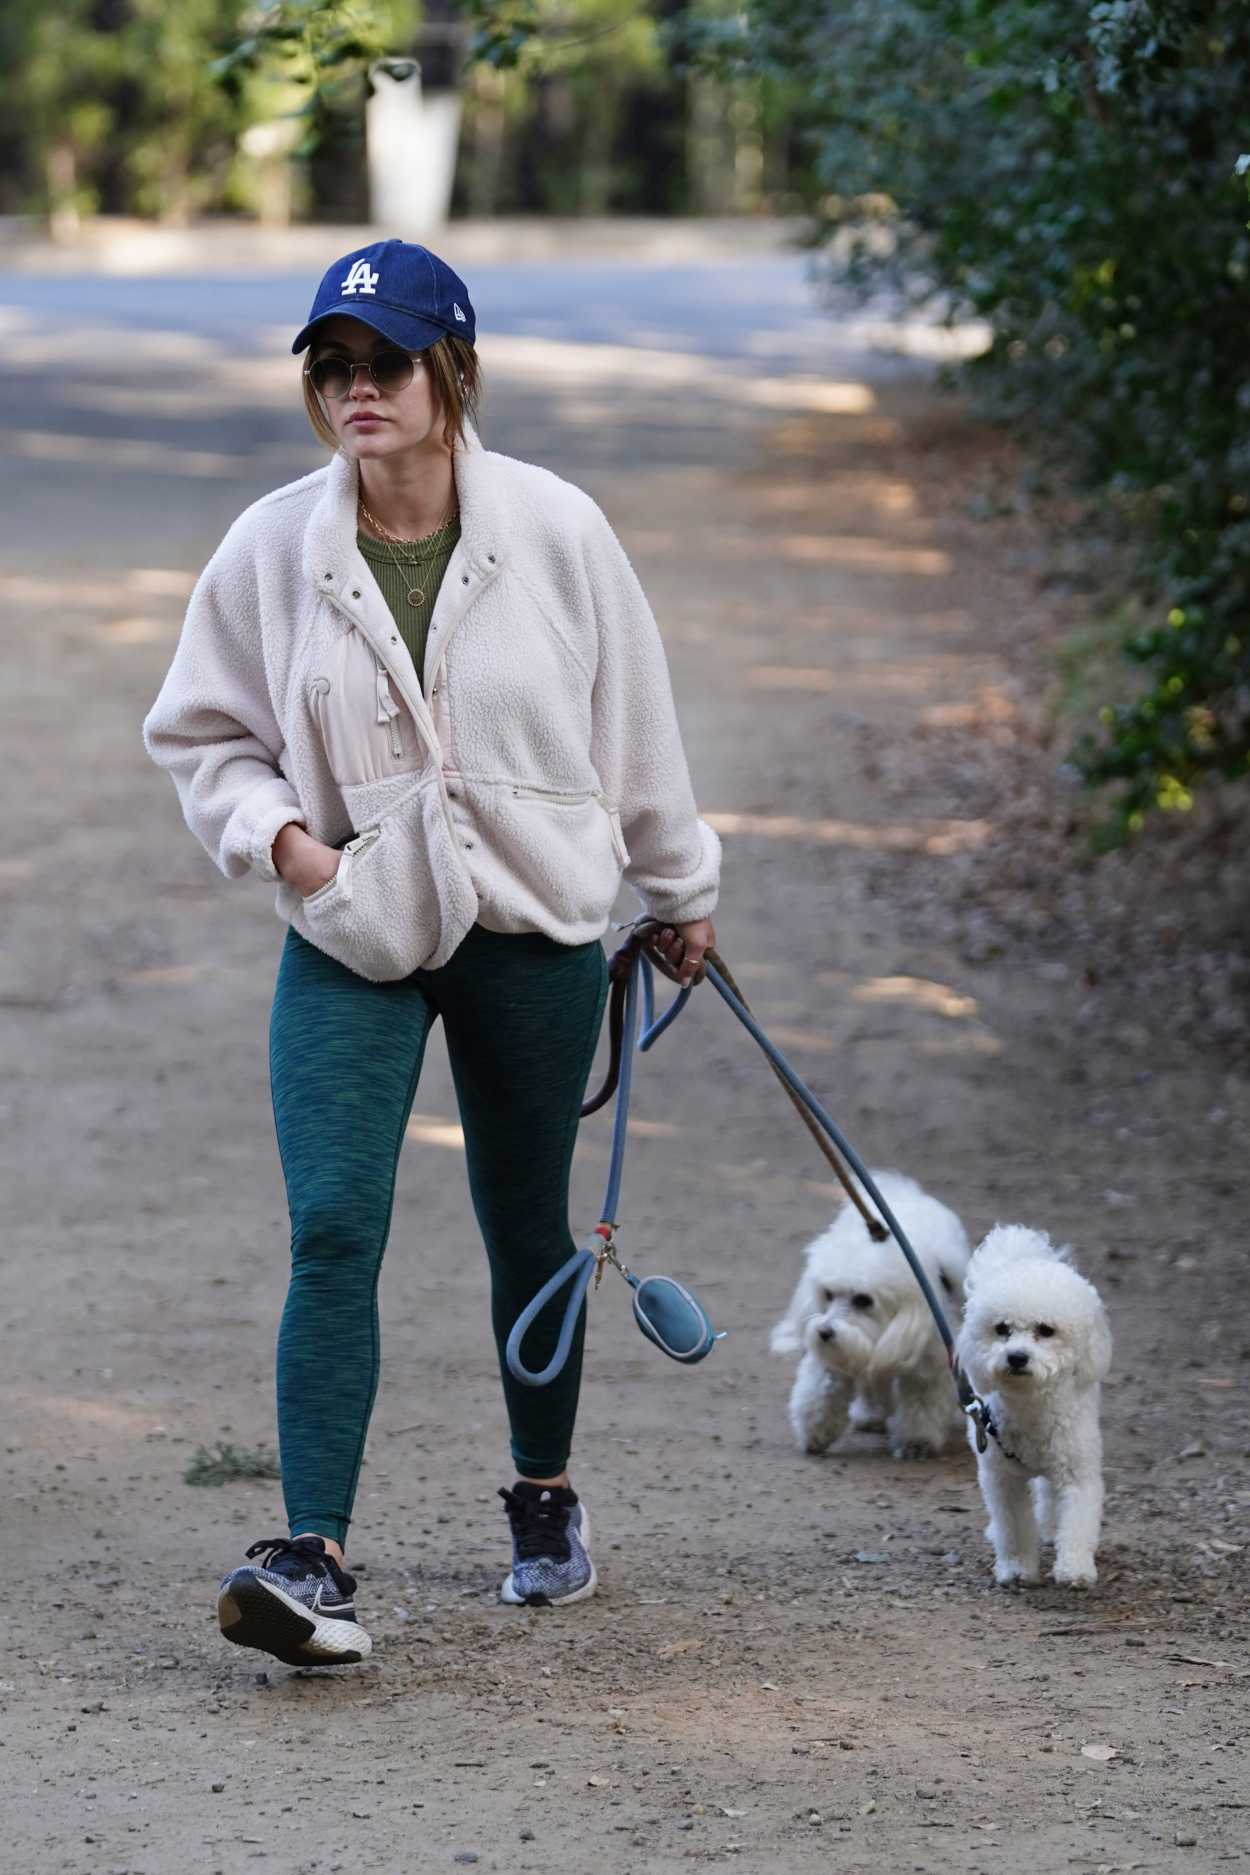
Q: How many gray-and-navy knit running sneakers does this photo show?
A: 2